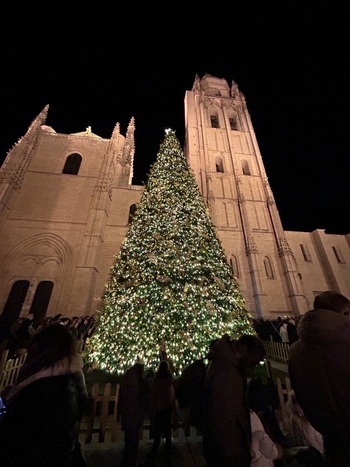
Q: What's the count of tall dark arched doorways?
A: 2